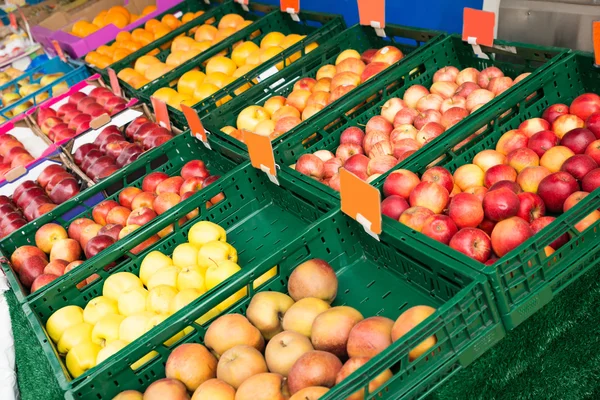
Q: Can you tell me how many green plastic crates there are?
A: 9